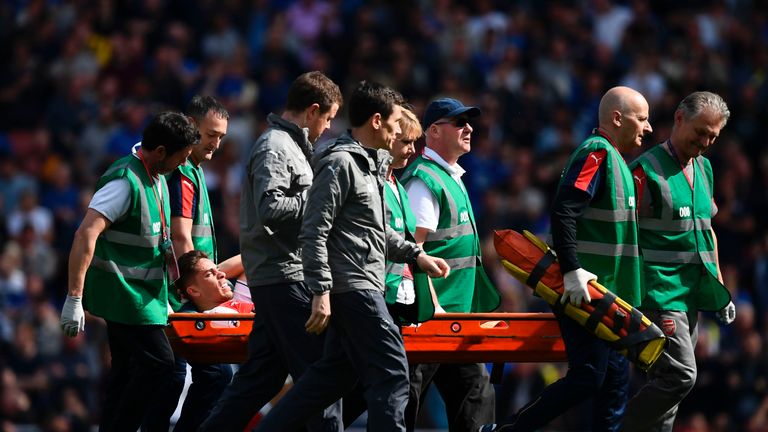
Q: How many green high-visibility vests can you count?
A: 6